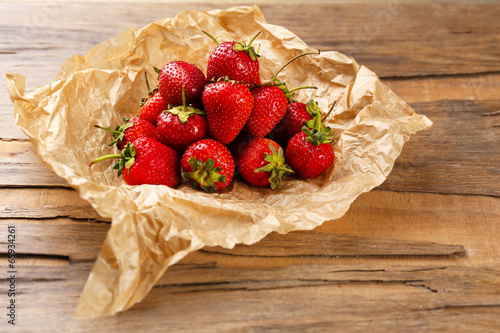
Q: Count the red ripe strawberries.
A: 12